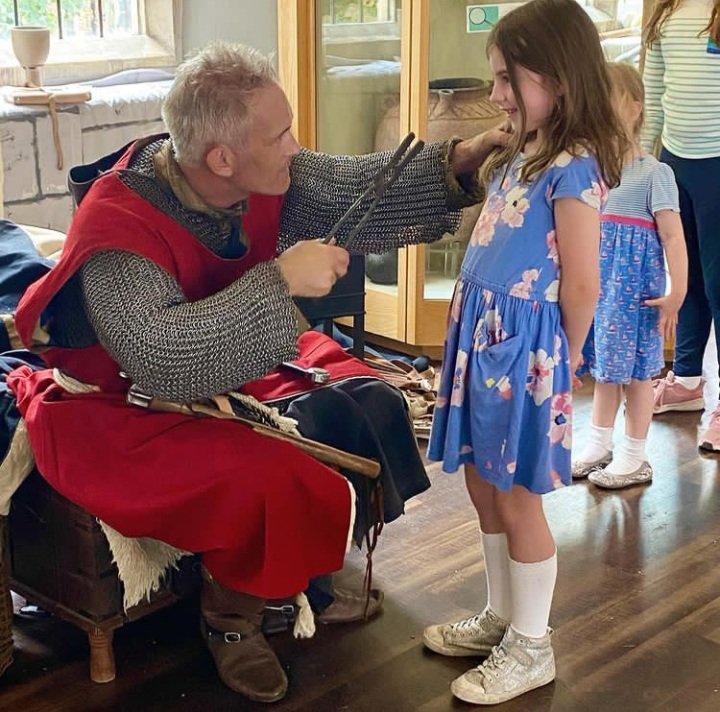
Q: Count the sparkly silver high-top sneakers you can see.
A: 2